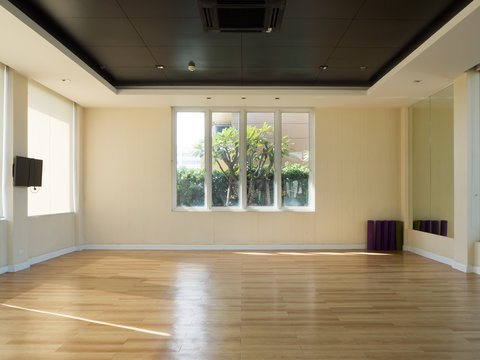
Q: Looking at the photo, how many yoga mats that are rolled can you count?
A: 5